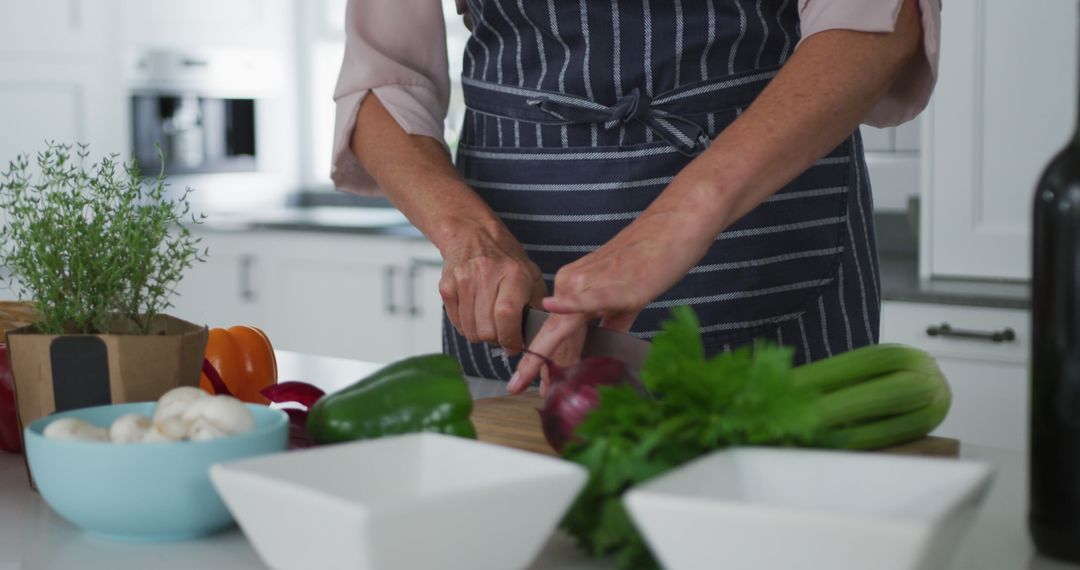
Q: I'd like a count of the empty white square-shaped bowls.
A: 2